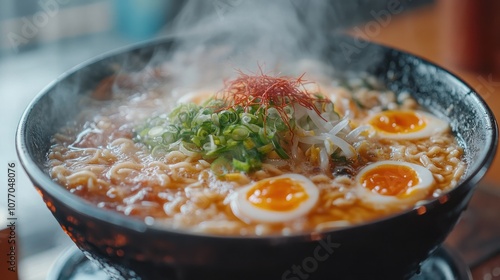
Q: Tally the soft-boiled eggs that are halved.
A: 3